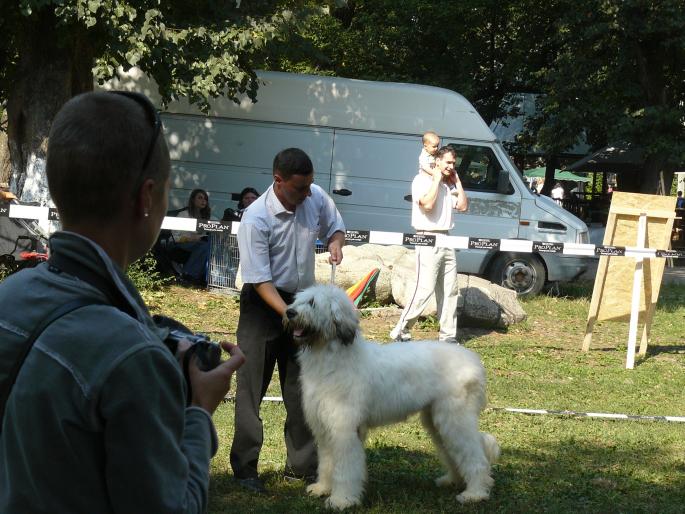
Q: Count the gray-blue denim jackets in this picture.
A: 1